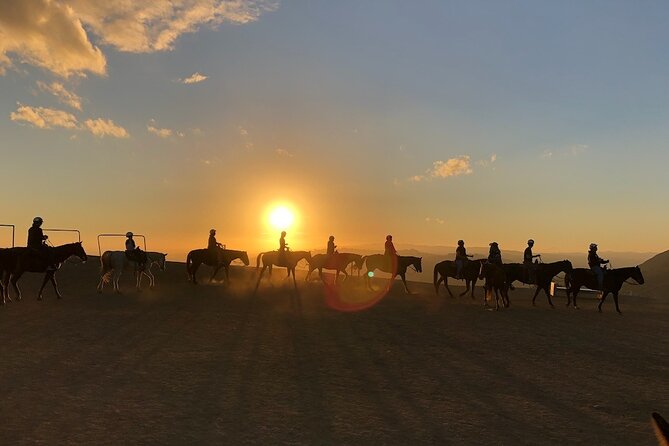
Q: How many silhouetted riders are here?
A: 10